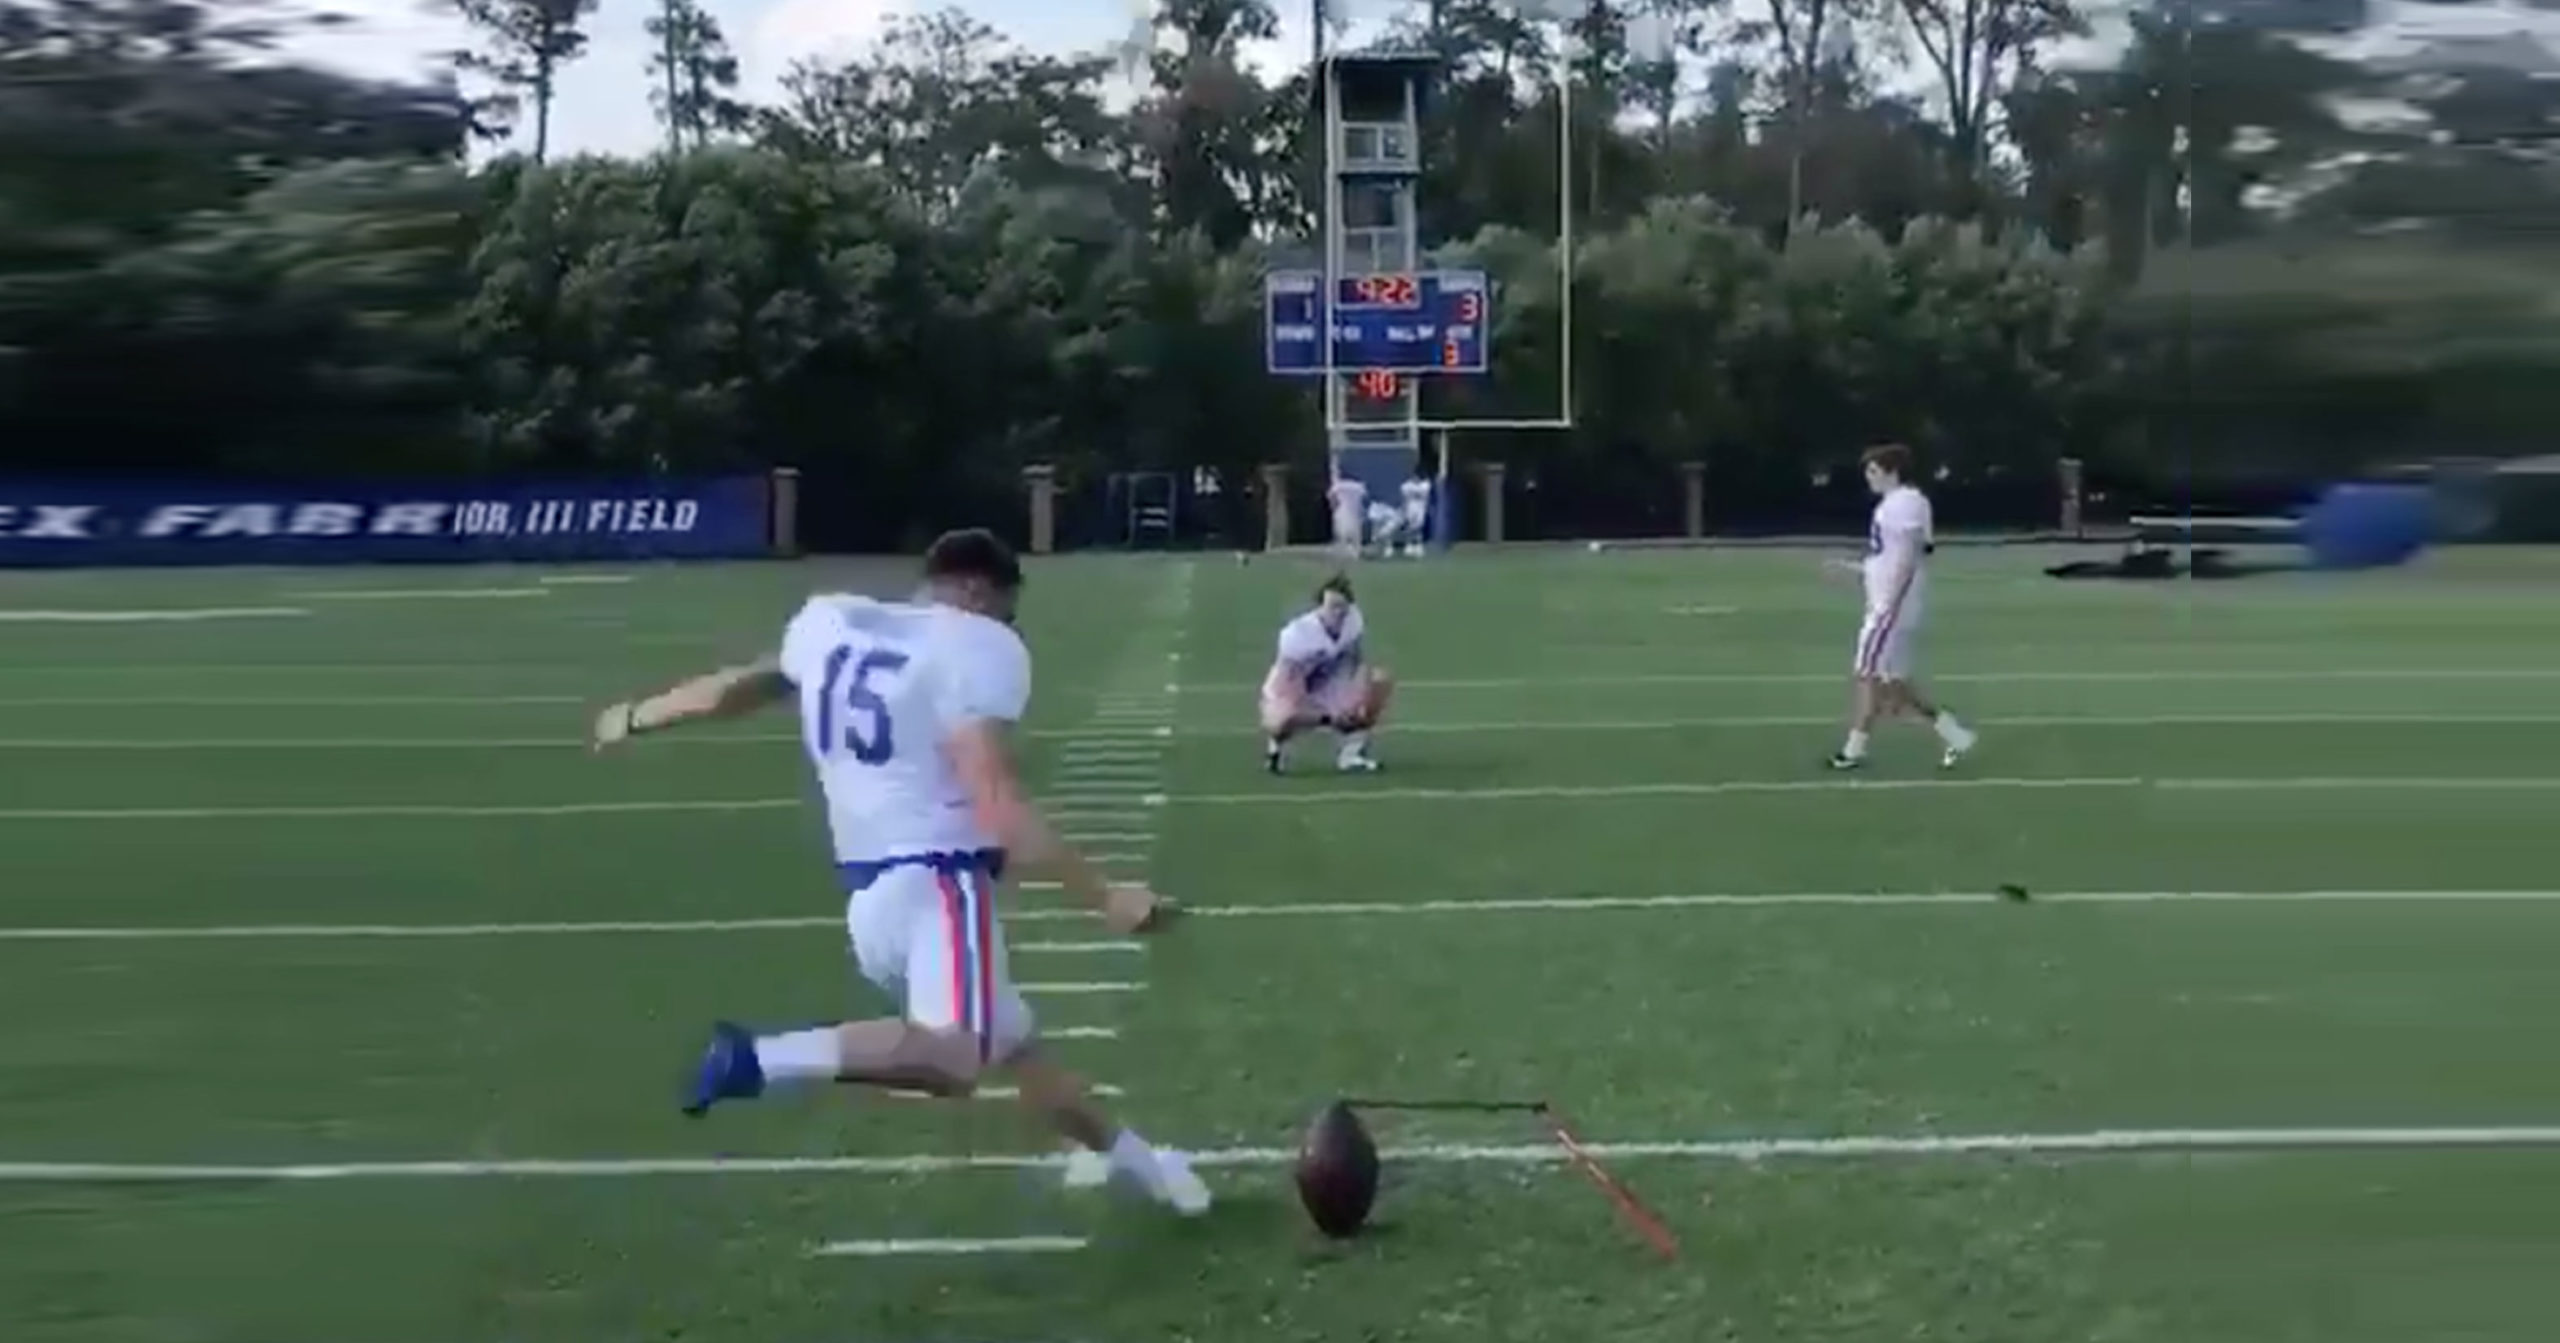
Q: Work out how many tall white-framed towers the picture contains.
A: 1